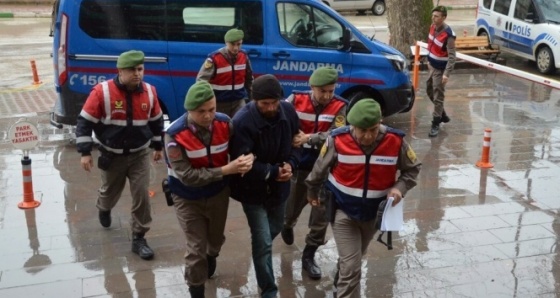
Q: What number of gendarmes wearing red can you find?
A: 6